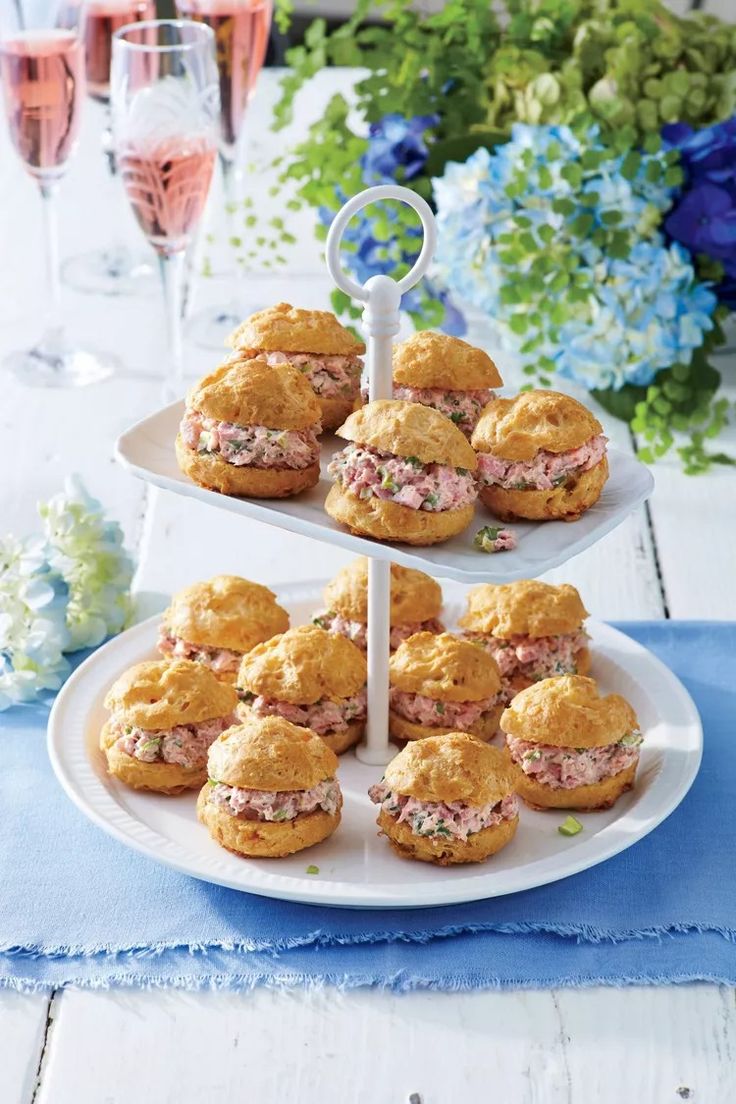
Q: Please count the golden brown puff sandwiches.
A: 14